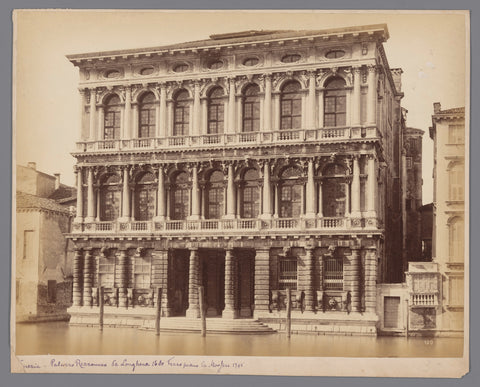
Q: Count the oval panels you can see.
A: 7